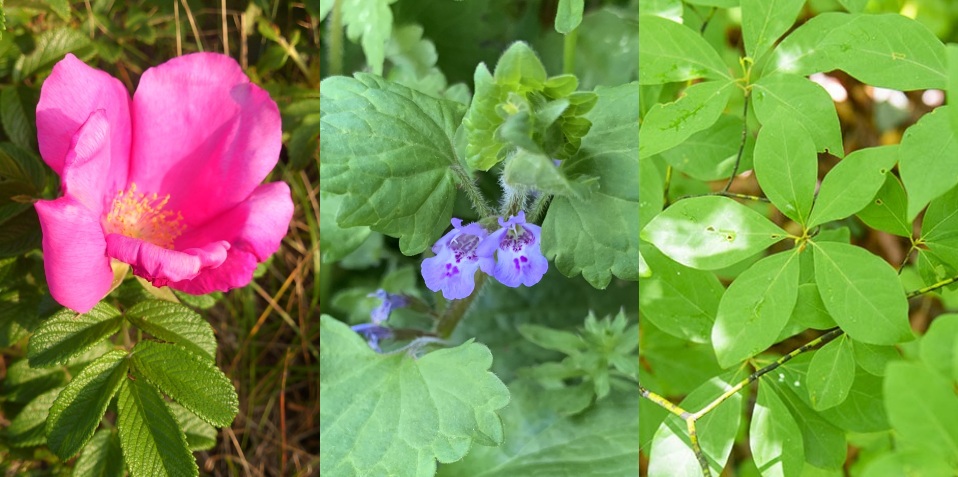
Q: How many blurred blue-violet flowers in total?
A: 2